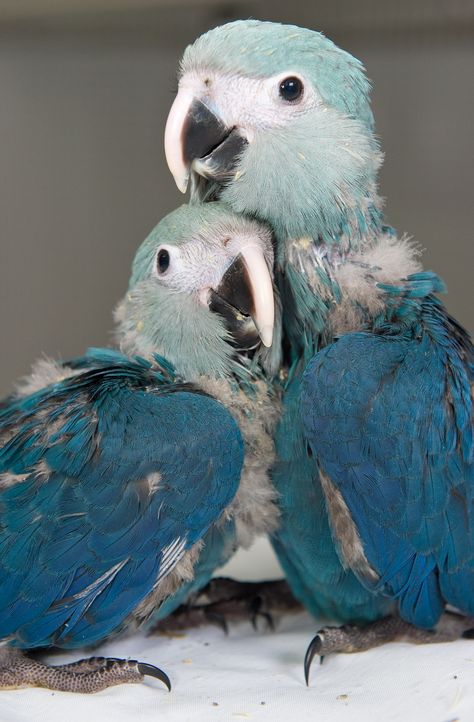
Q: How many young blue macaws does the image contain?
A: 2